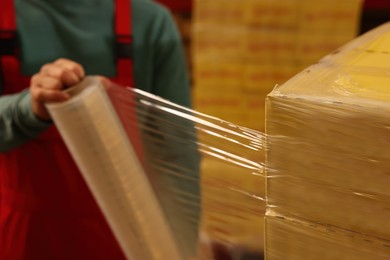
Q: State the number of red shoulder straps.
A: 2